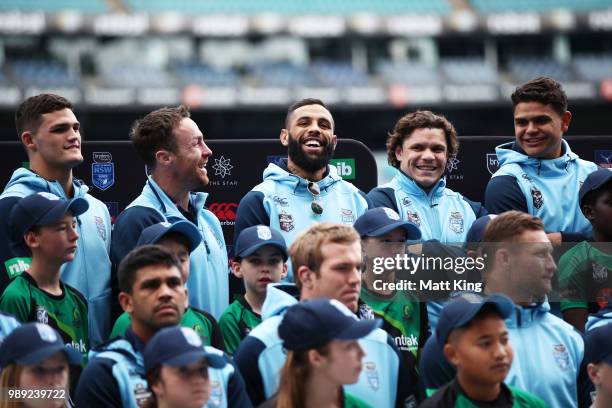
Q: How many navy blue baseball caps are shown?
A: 11